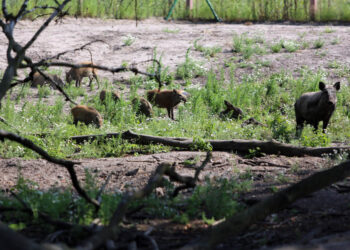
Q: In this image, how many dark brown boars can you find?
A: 1